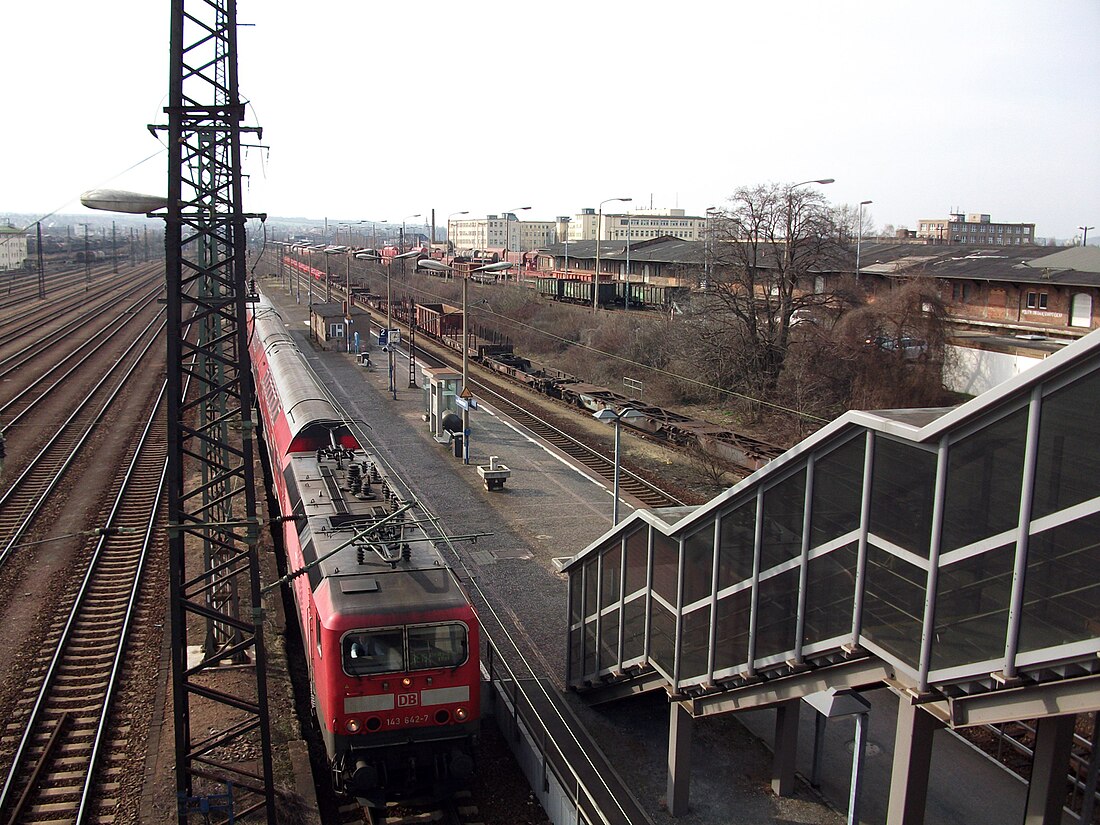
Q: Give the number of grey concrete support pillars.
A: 4